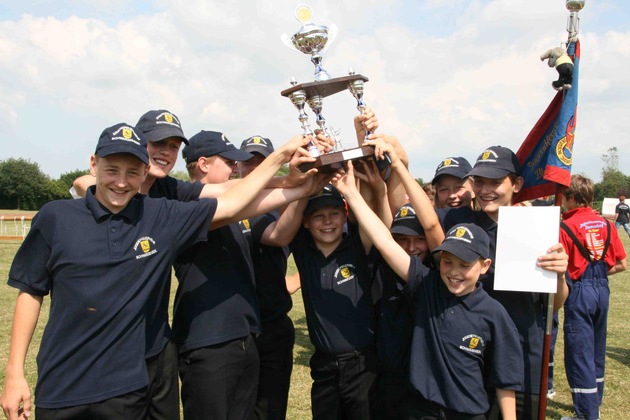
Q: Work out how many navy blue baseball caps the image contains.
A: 9